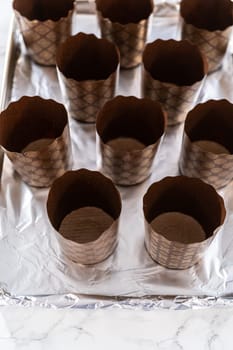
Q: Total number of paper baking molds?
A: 10